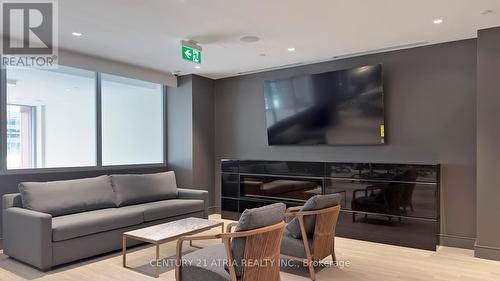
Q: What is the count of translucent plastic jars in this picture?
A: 0